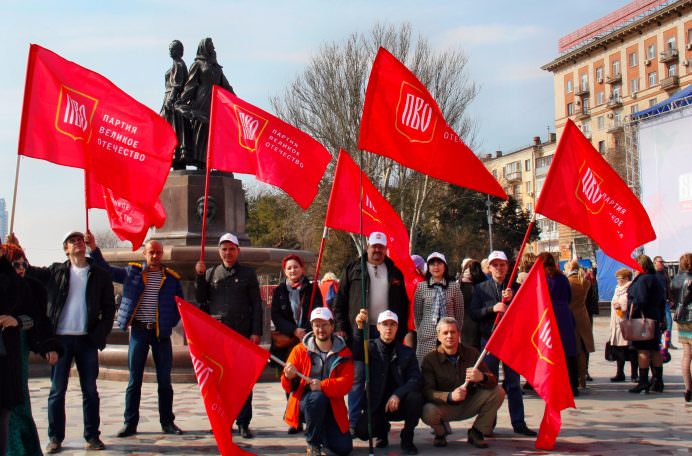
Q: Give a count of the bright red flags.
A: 8